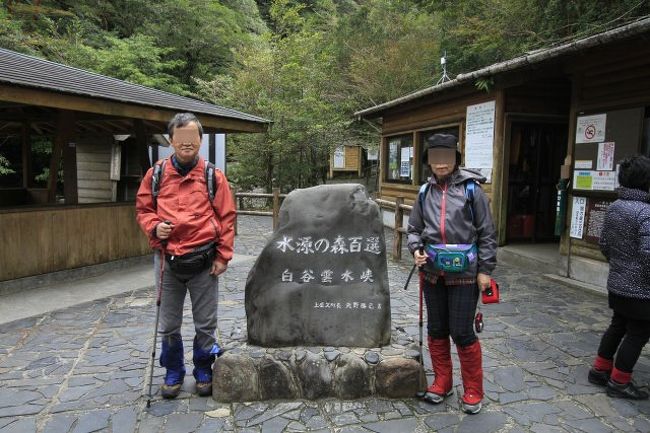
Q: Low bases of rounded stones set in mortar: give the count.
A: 1